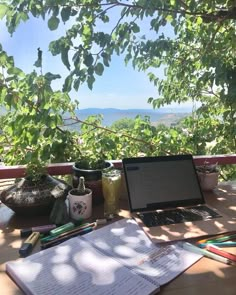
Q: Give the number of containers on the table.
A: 5